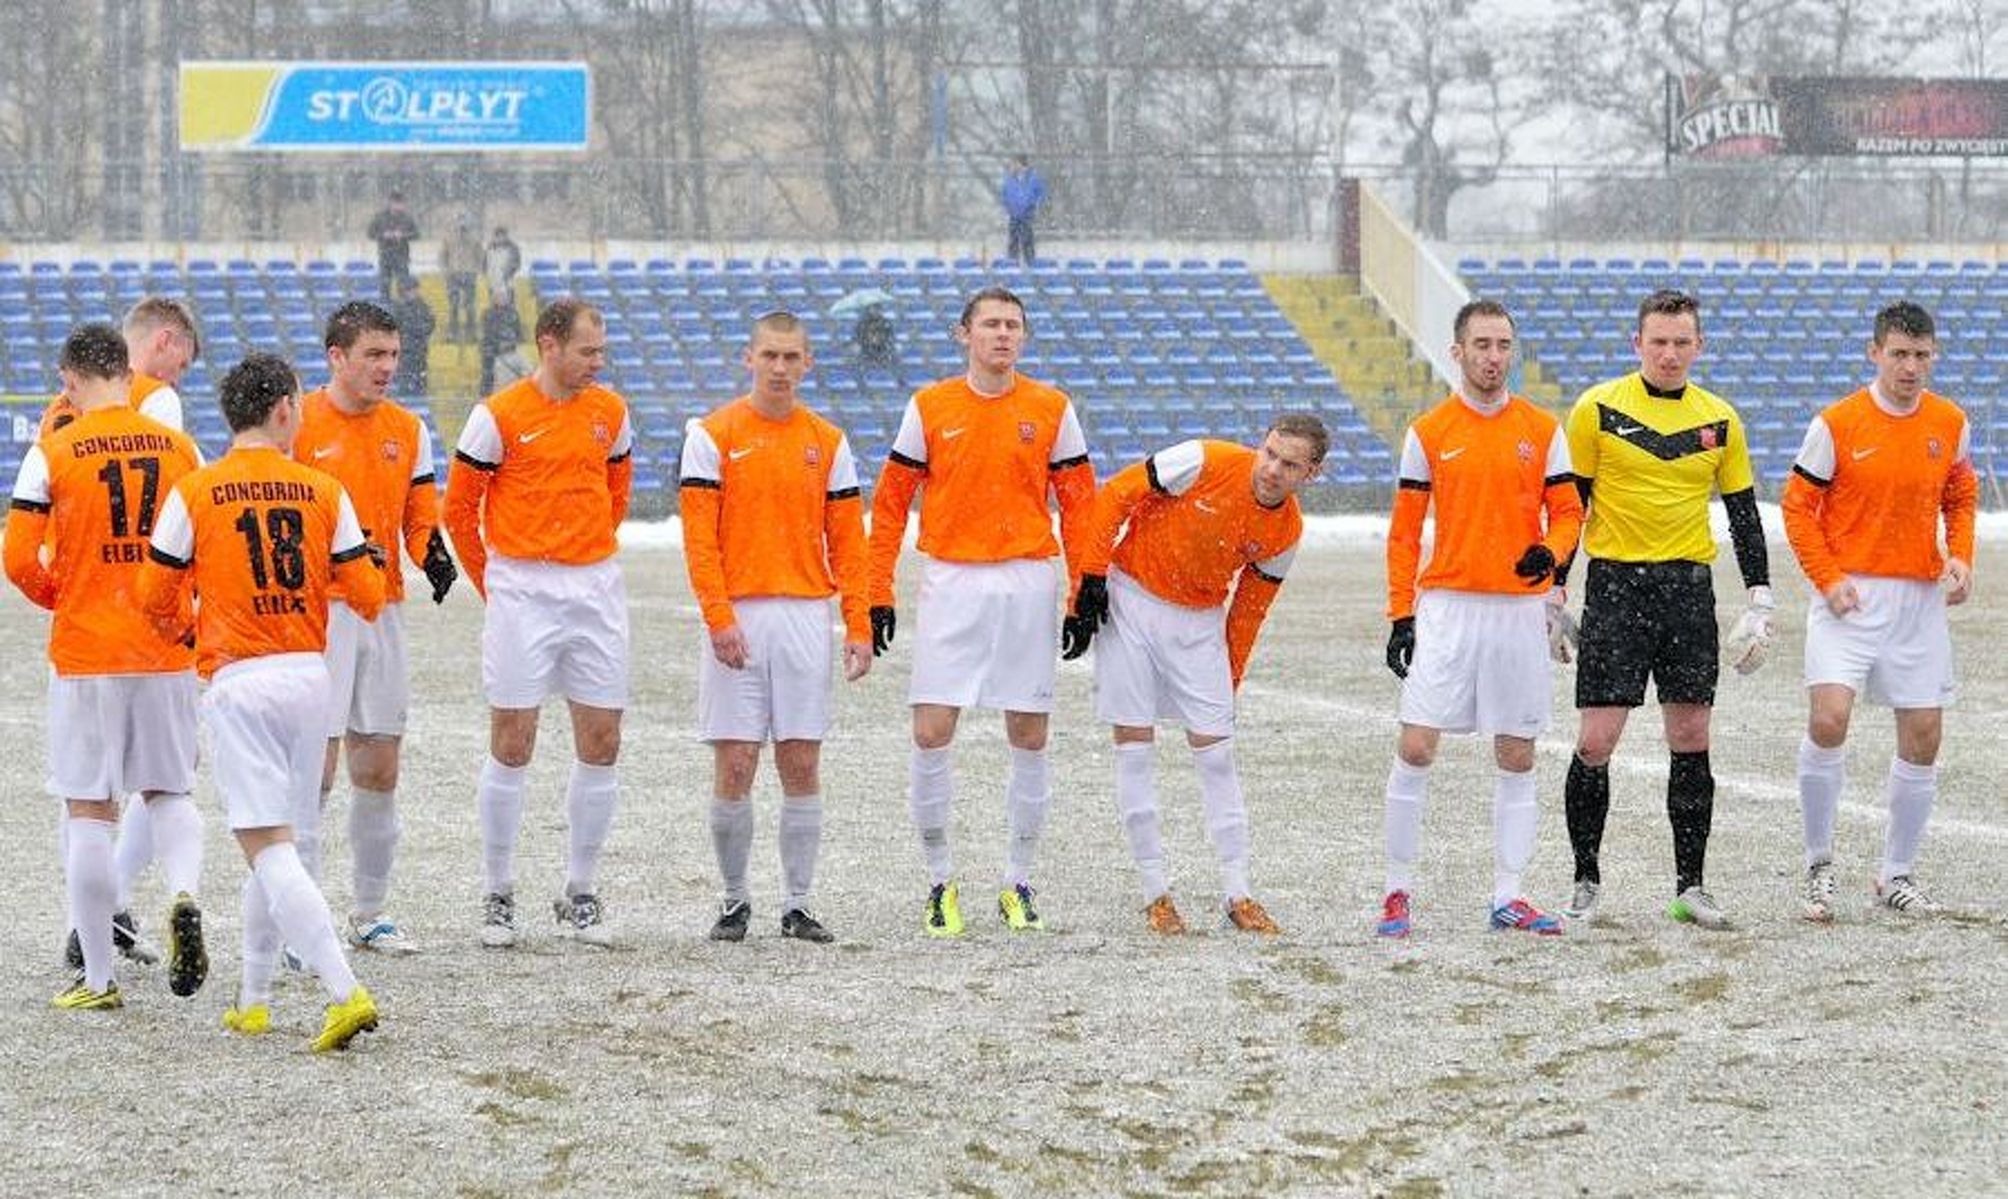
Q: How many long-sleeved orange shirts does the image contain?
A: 10